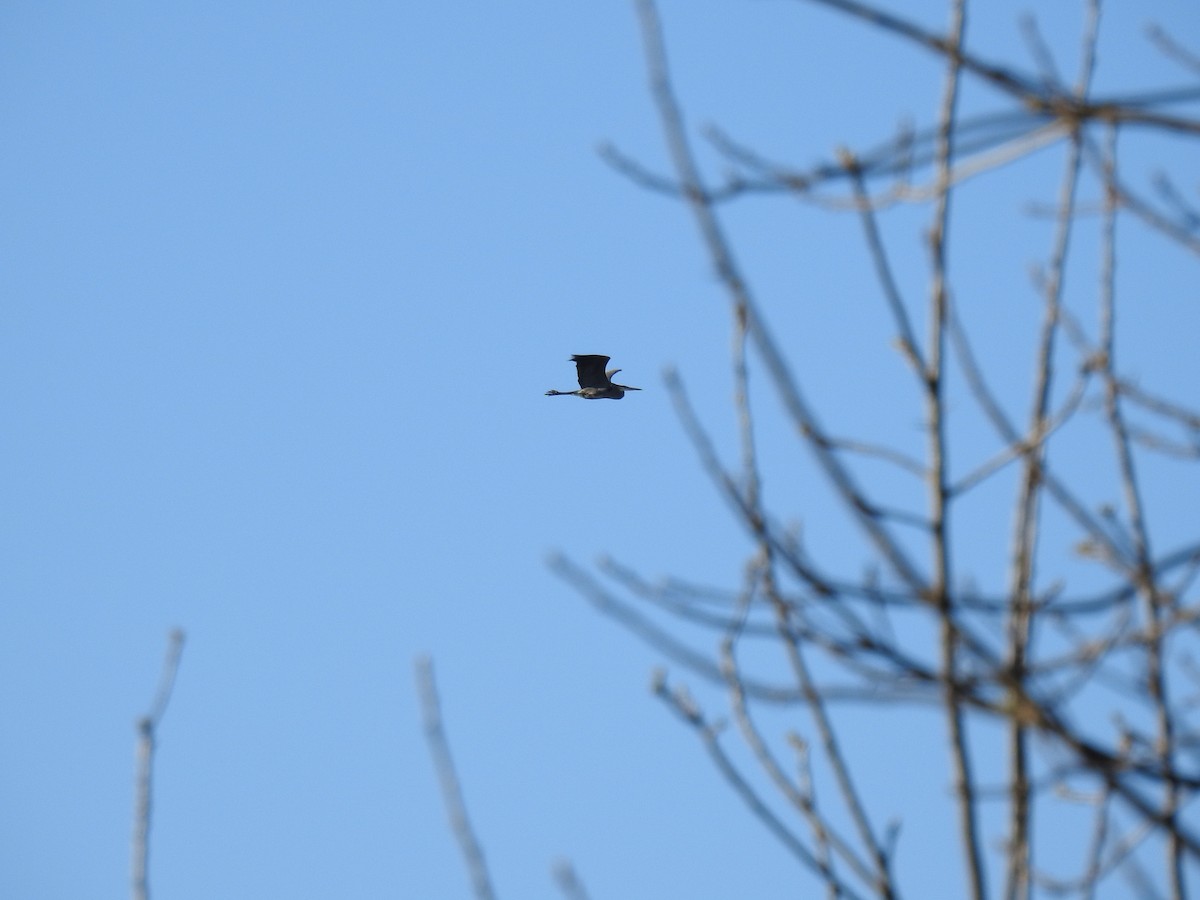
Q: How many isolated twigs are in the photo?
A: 3